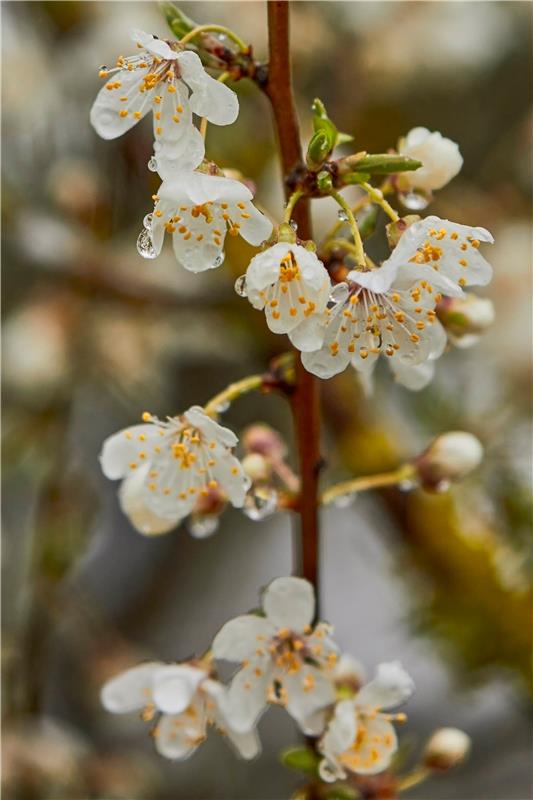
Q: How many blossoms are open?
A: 9